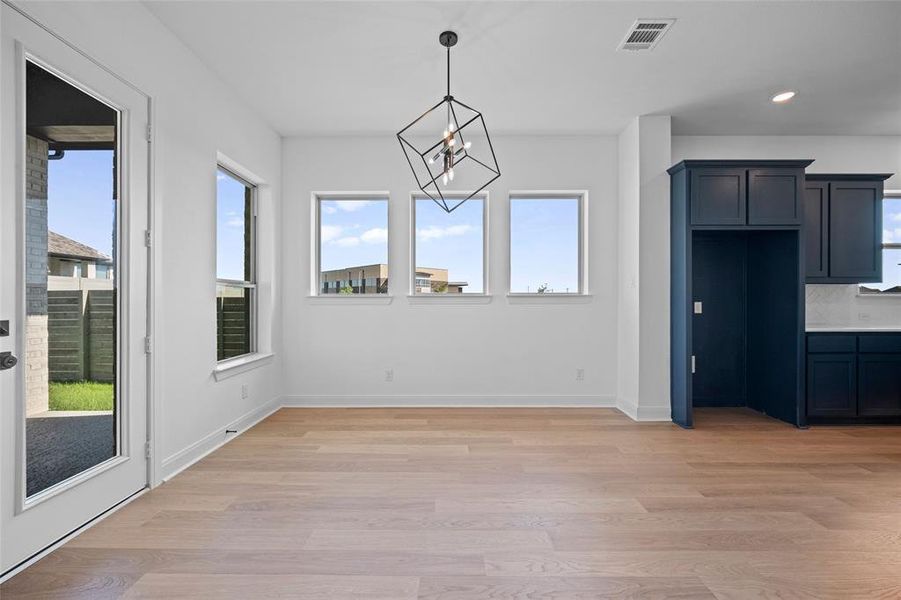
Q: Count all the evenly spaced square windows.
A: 3